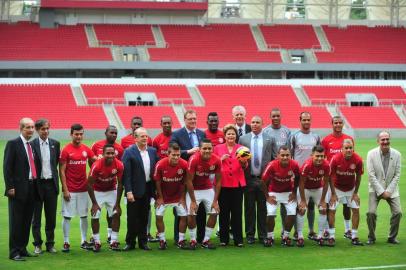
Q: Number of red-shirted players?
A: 12